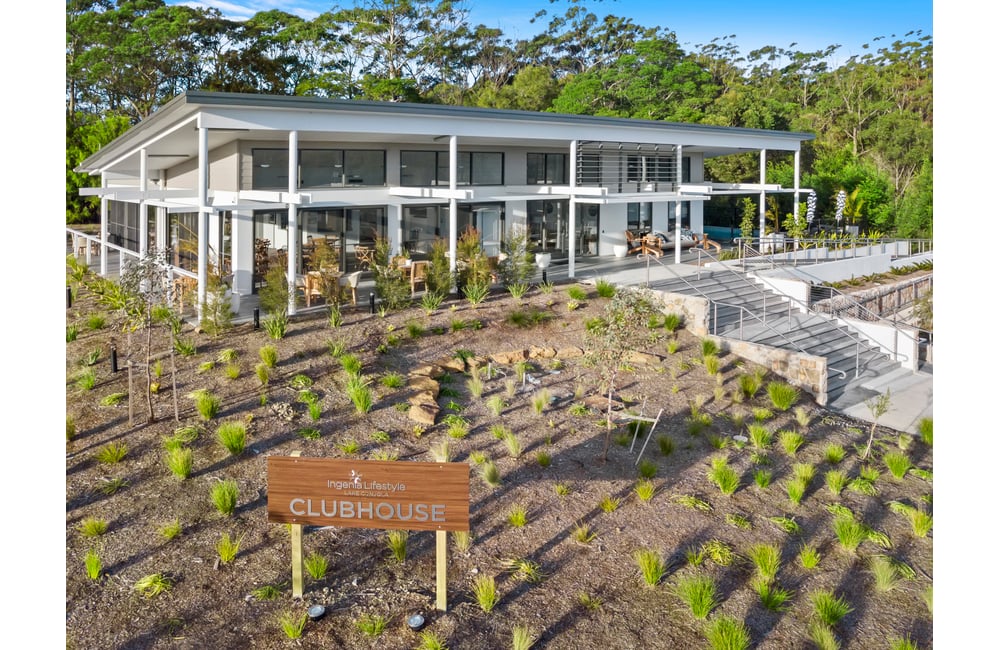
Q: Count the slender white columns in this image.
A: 9